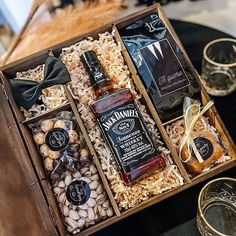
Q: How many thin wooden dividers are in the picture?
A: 4